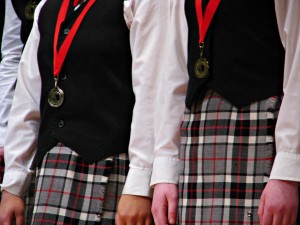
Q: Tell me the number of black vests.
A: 3